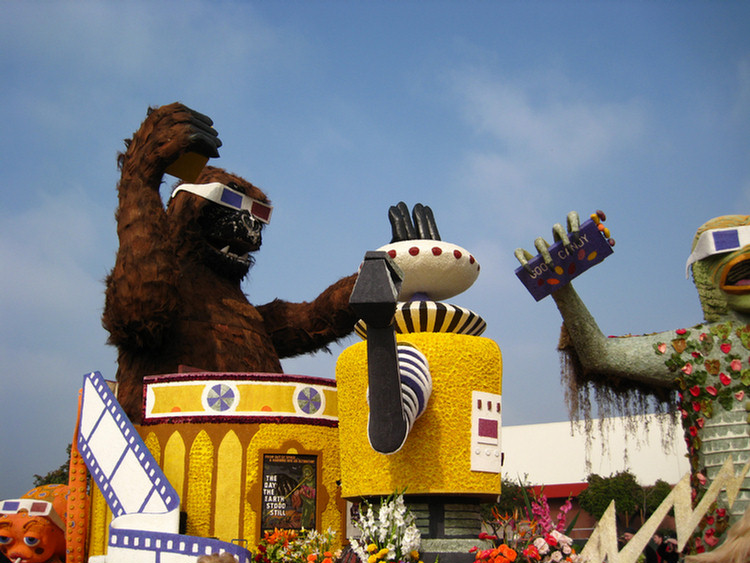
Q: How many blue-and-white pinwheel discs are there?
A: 2